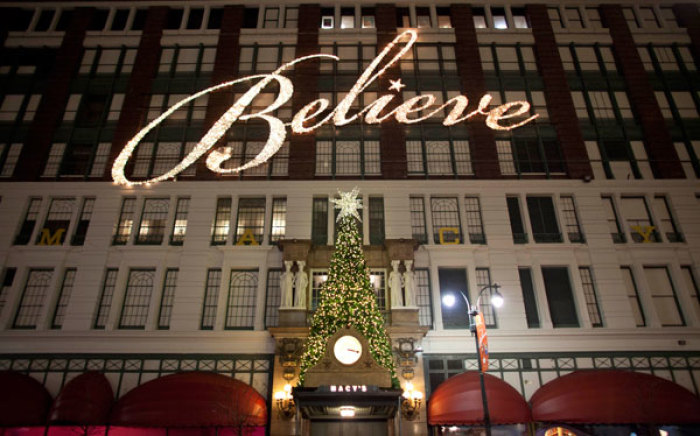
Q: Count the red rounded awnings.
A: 5